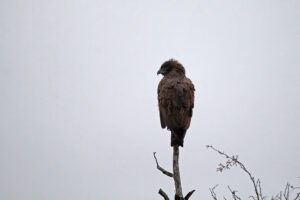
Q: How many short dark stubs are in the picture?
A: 2